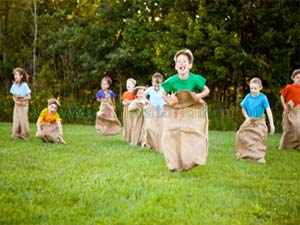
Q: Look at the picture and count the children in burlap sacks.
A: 9